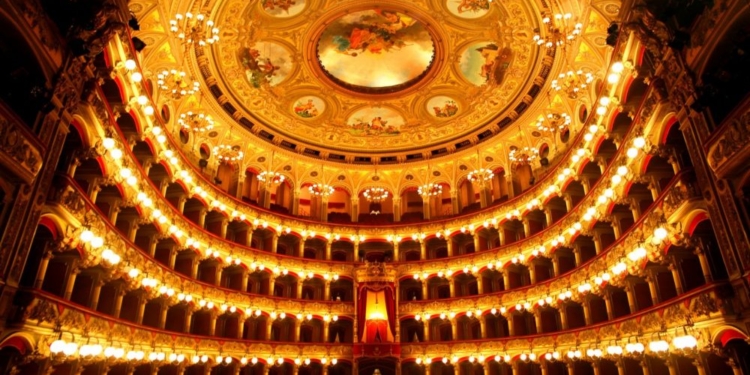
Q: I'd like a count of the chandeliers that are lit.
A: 13